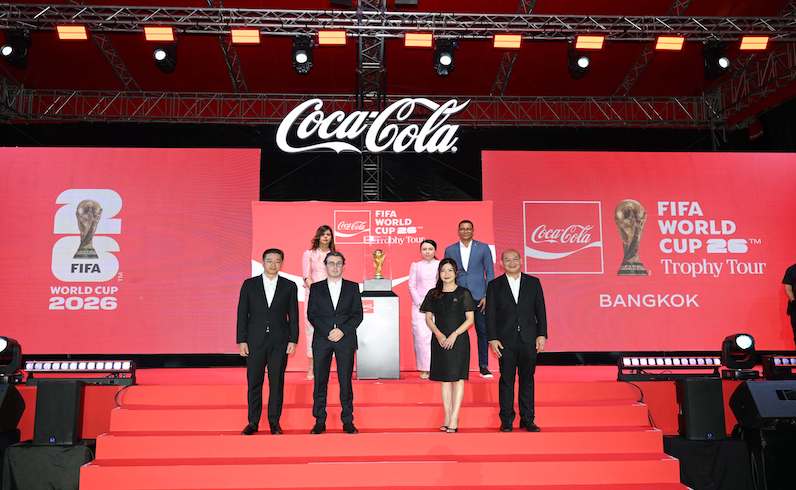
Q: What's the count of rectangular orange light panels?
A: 9